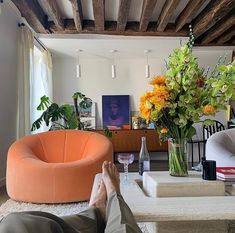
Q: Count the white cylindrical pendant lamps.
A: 3